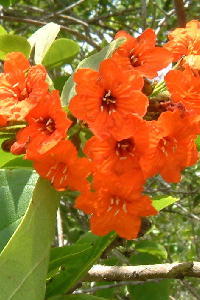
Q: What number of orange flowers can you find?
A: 10